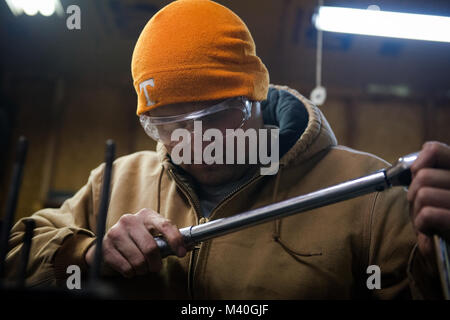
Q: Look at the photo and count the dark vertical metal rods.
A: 3